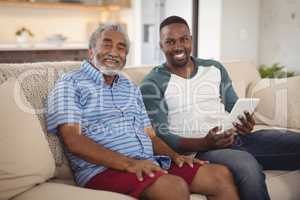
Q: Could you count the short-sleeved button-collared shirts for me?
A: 1